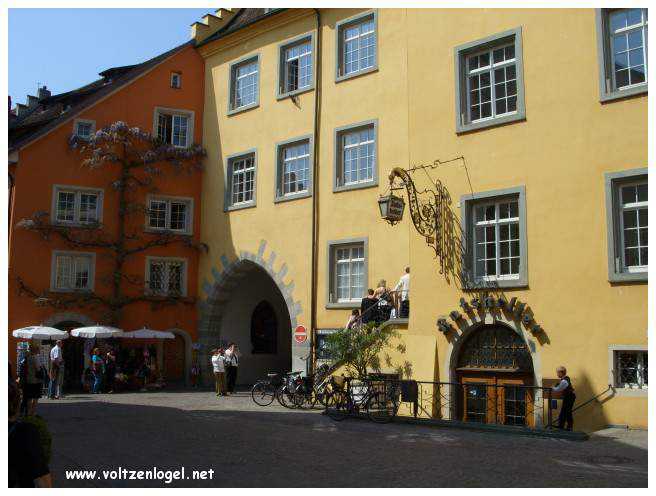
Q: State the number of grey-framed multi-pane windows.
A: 11